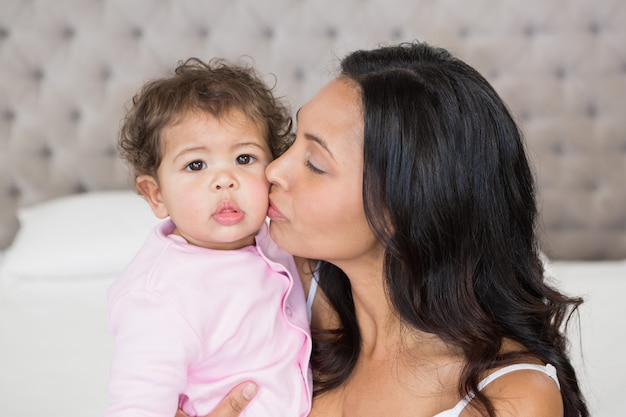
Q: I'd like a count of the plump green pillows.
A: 0